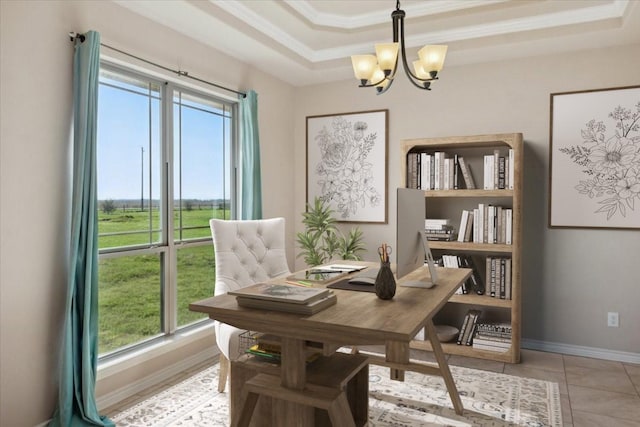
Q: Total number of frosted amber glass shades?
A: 5